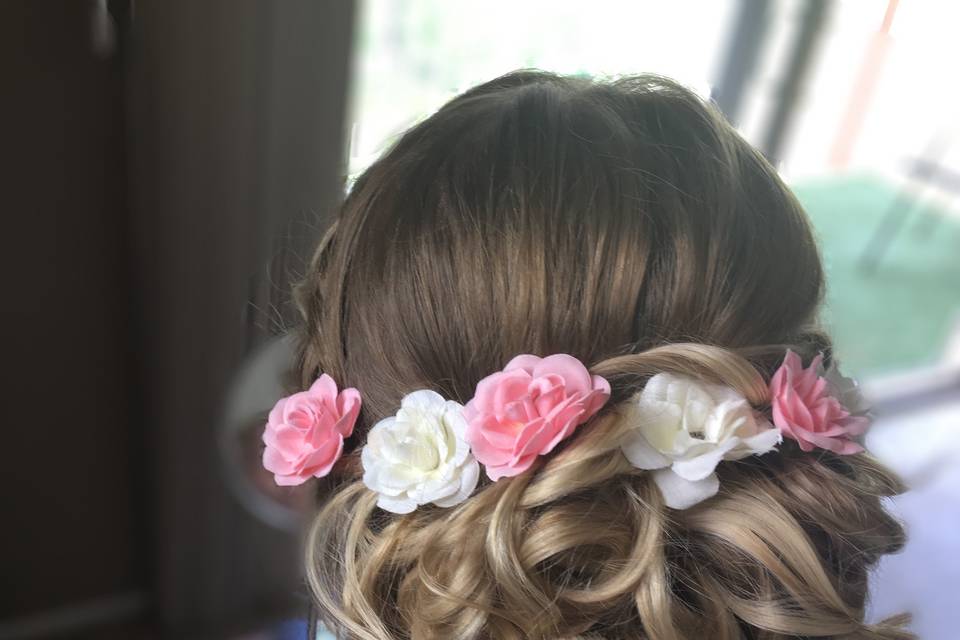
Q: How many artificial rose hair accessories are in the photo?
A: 5